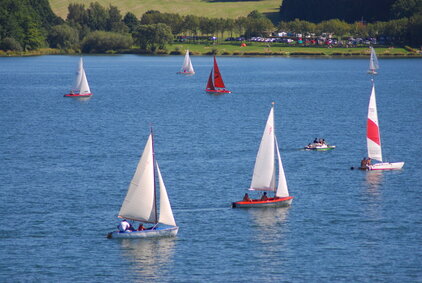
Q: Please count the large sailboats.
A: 3